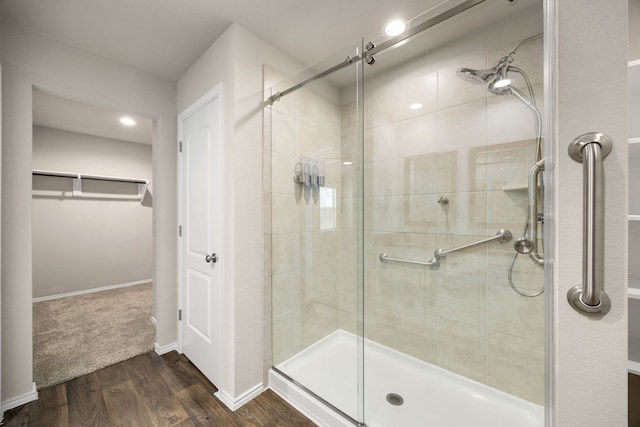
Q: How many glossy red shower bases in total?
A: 0